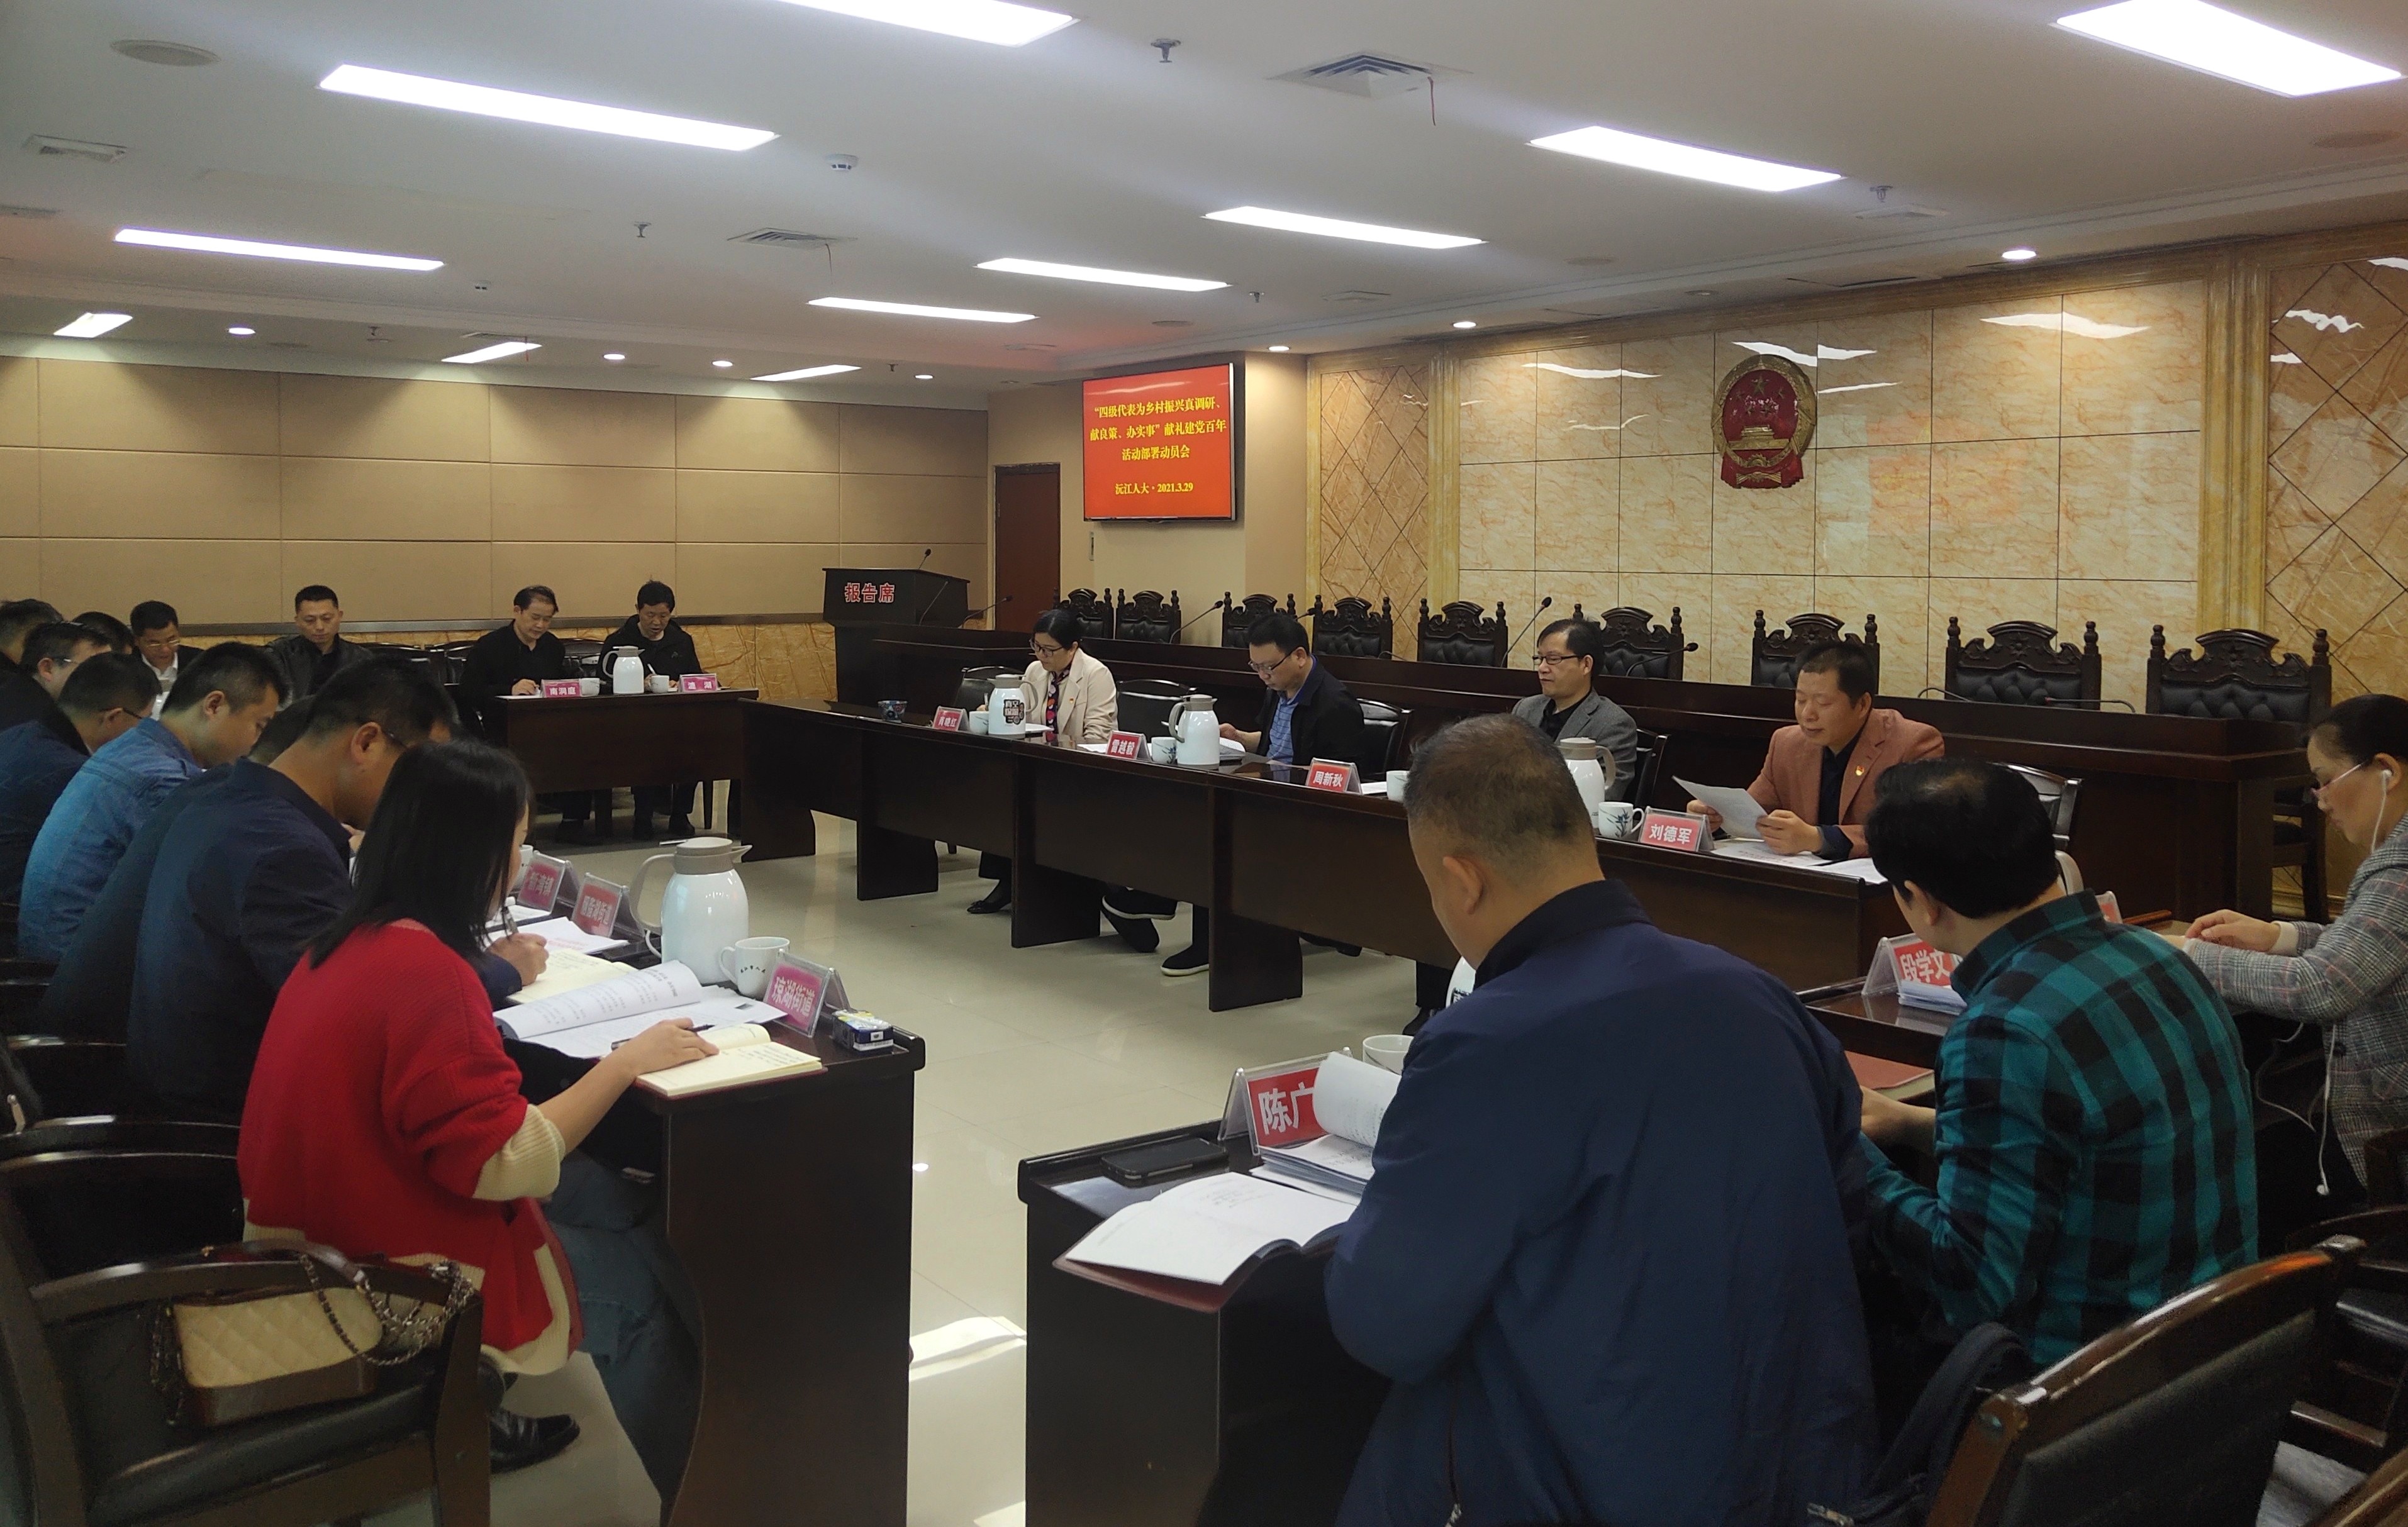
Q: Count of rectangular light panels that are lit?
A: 11